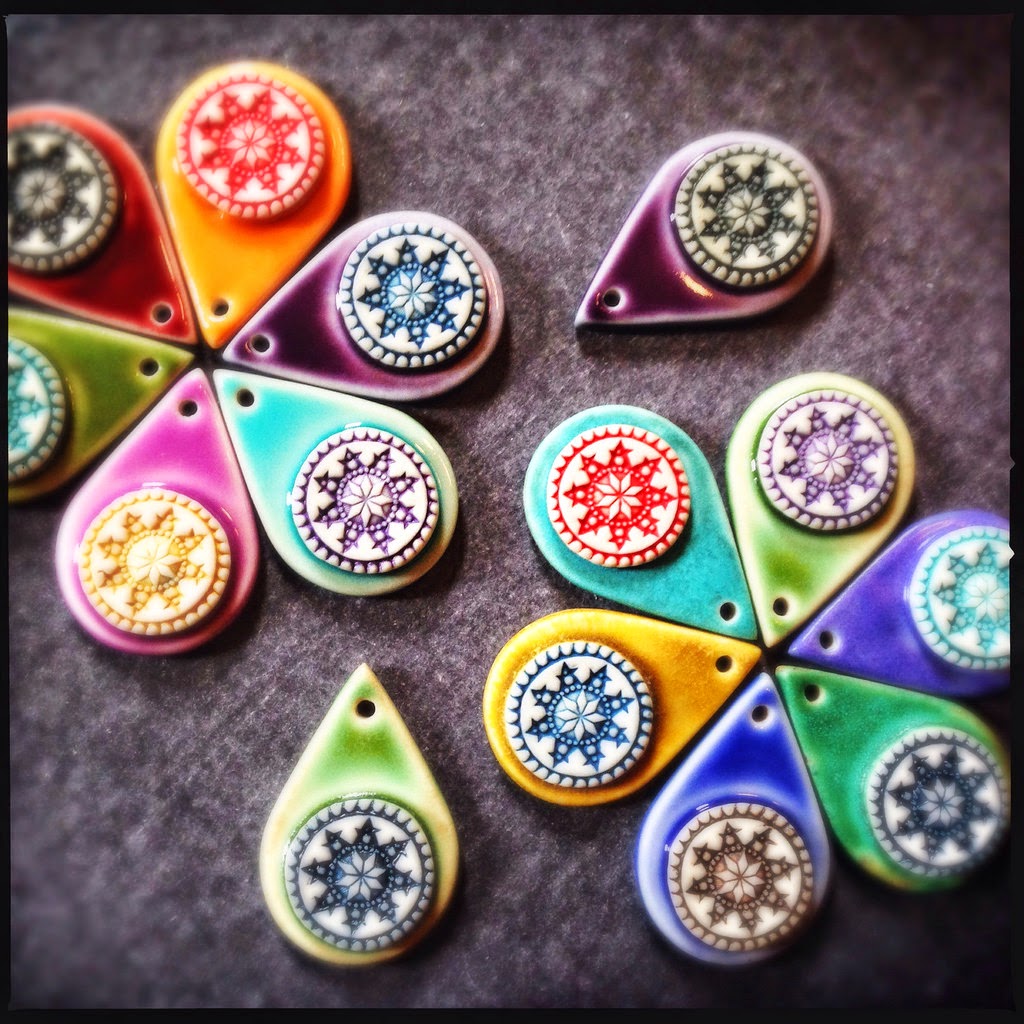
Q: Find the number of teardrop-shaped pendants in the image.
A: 14